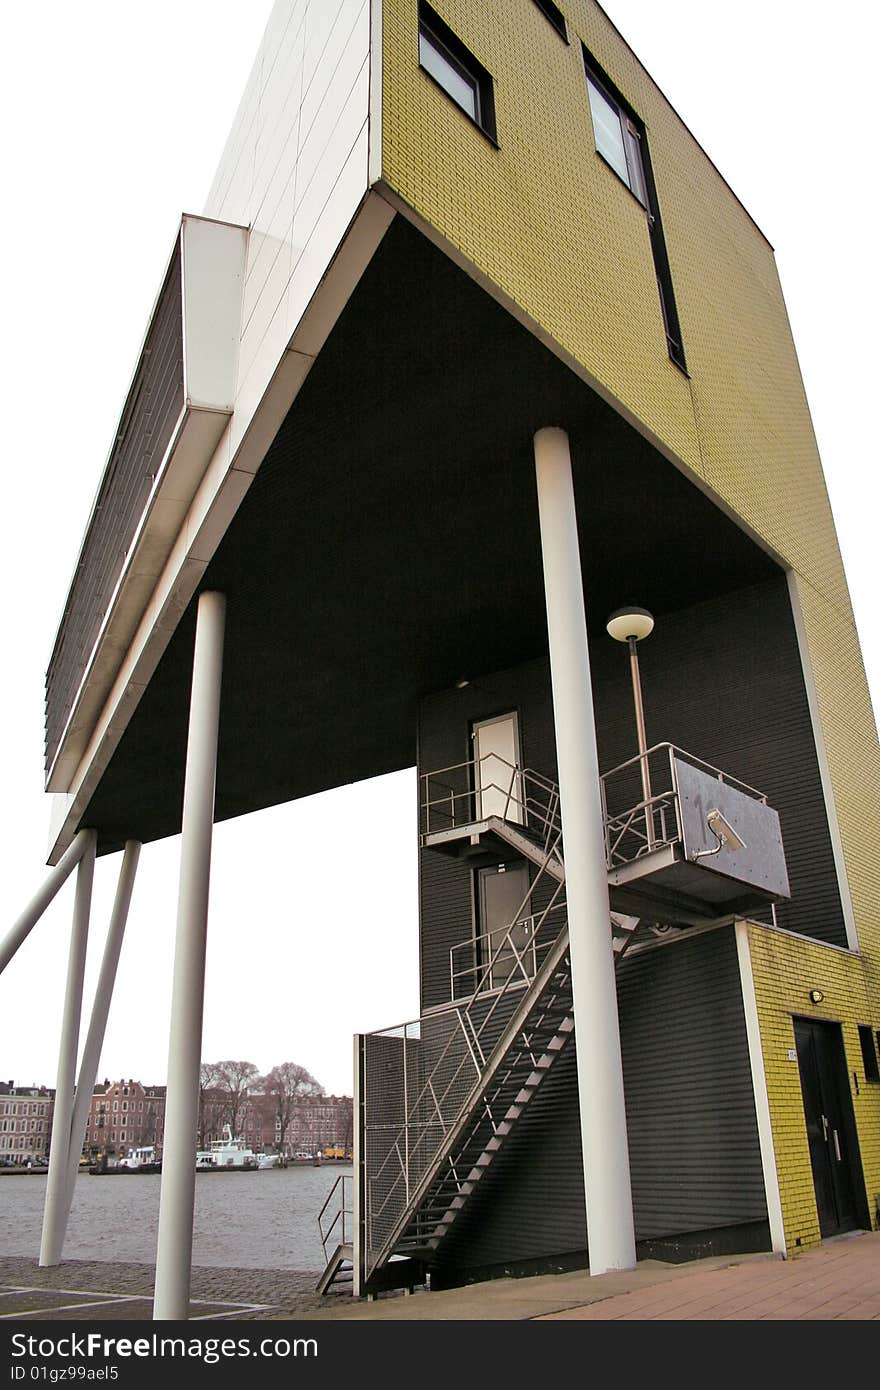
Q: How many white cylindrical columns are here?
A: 5